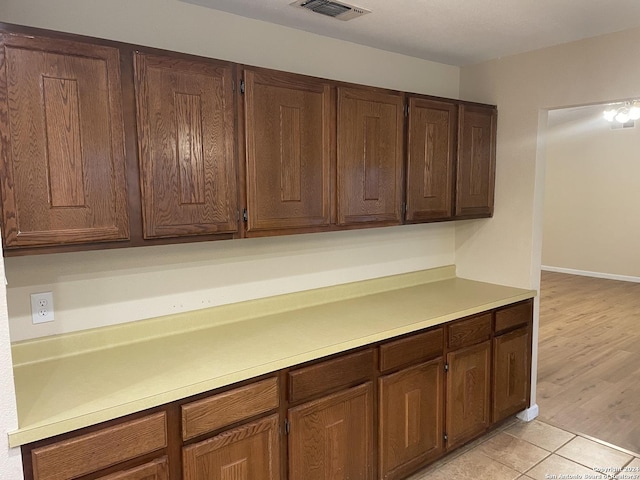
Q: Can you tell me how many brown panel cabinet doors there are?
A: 12